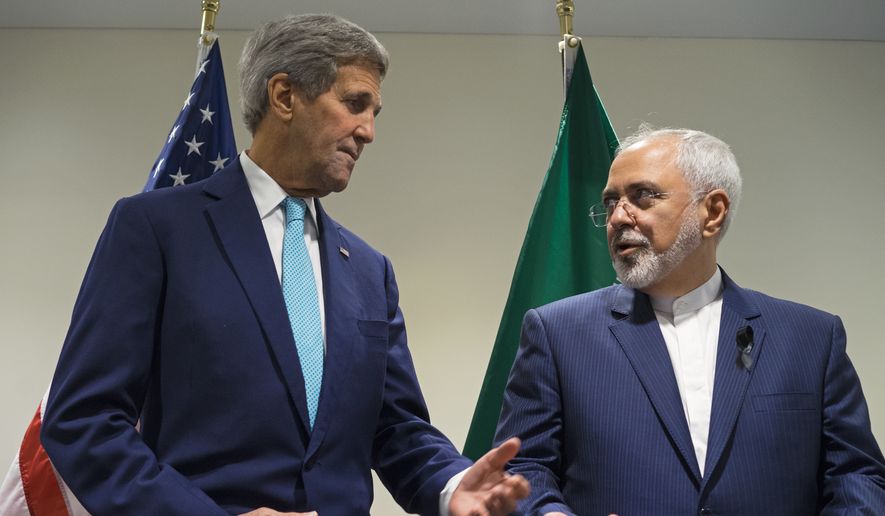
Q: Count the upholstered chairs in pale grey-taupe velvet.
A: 0